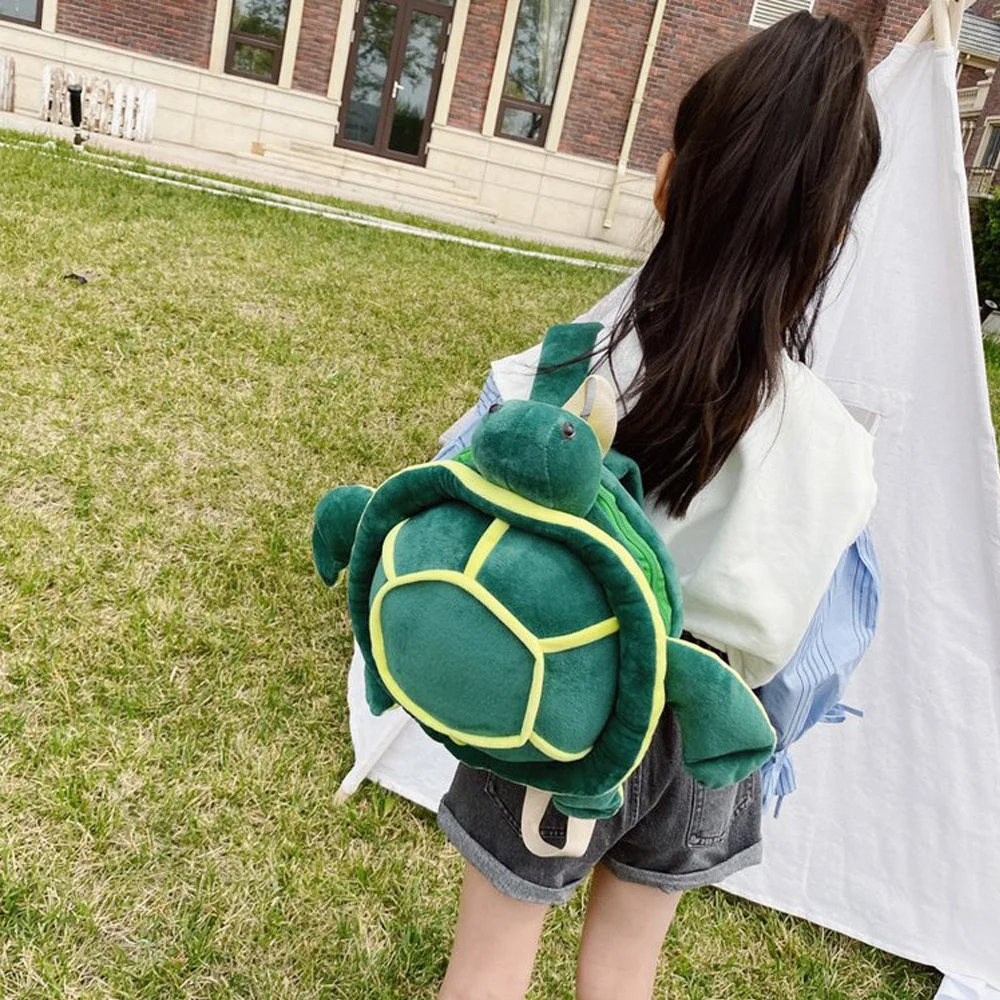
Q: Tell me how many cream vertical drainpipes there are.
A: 1